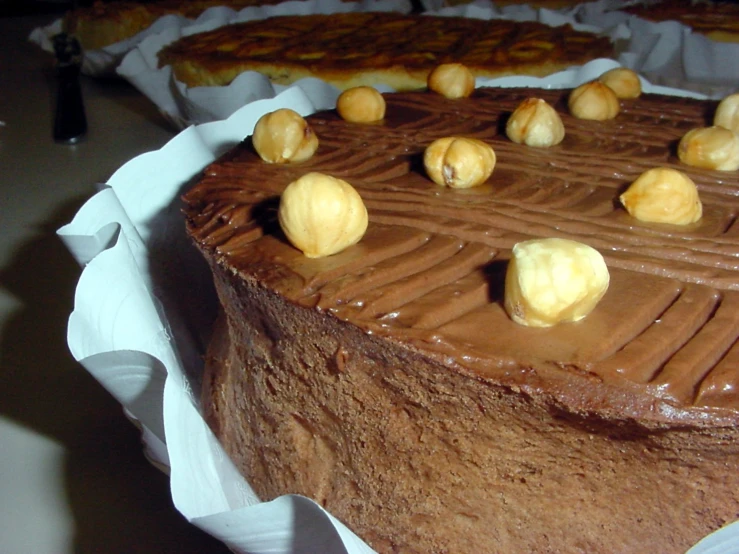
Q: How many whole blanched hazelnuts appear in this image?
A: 12